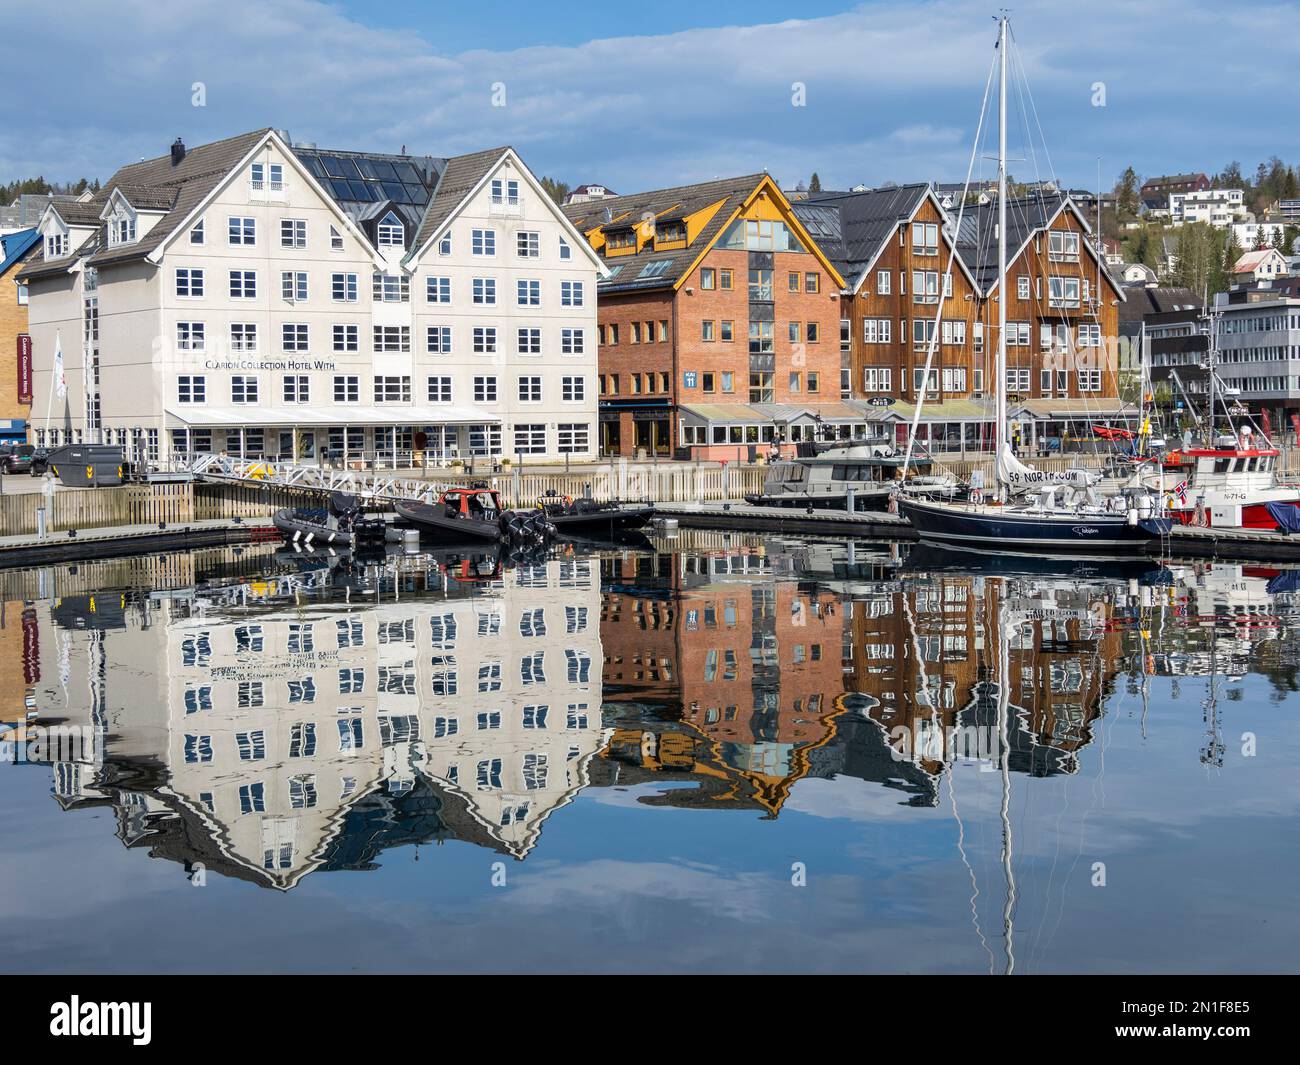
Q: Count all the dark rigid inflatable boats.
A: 3